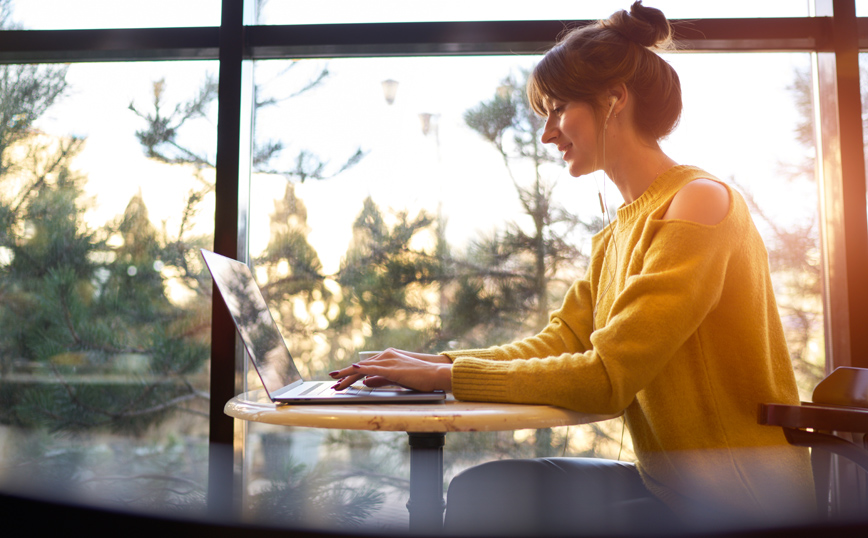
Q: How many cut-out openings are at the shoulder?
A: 1